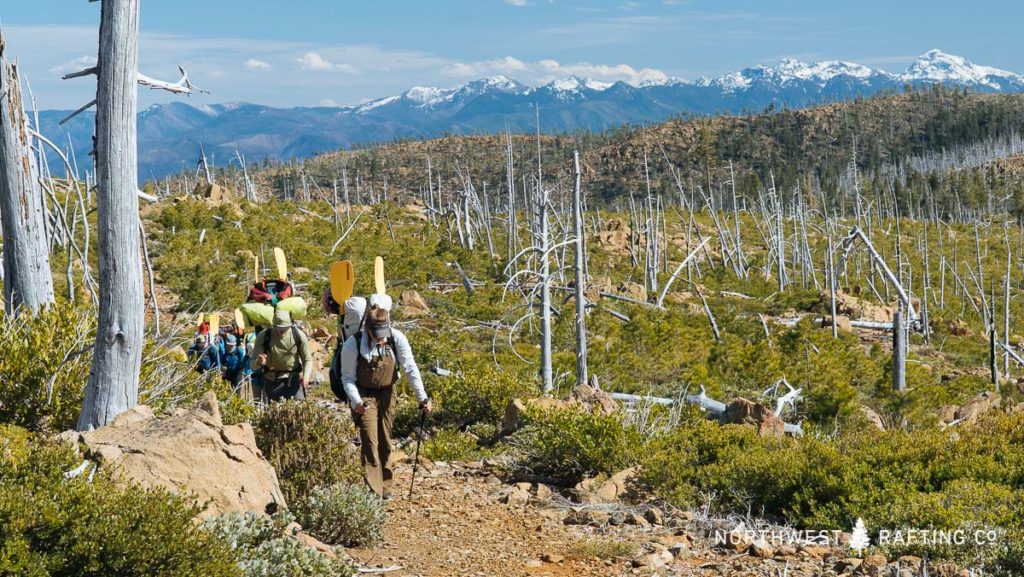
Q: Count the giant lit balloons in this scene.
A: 0